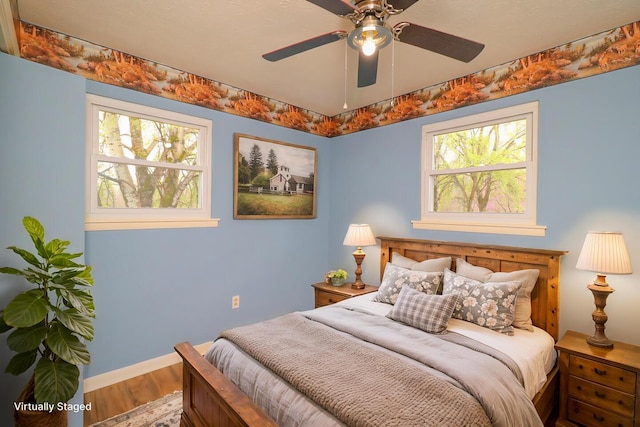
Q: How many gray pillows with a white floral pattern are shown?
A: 2